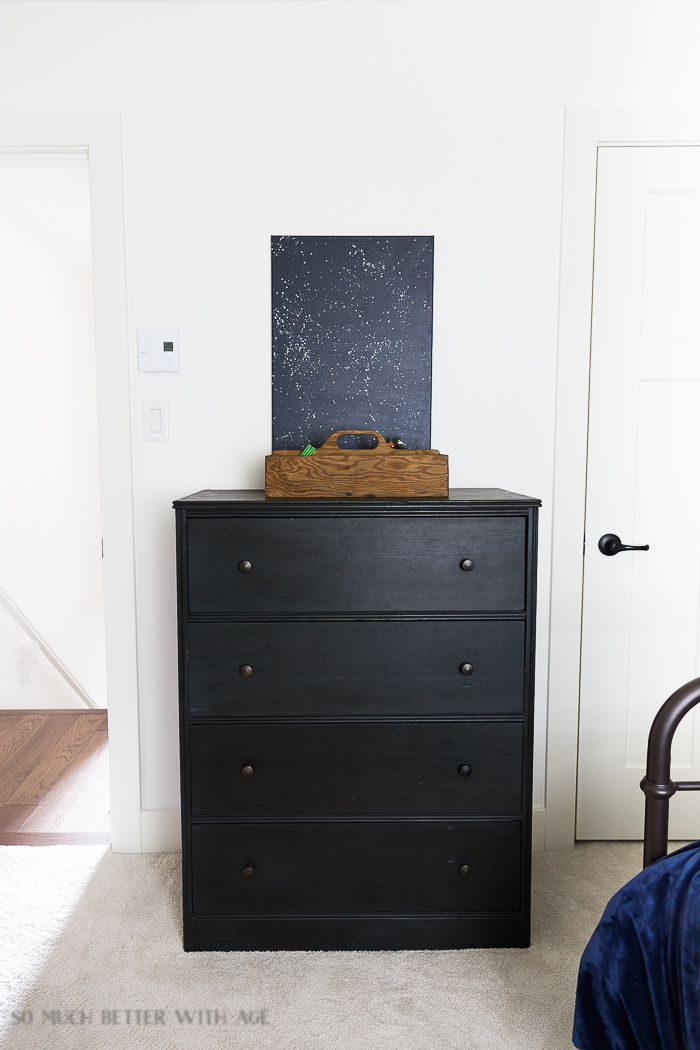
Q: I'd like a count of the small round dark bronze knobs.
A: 8